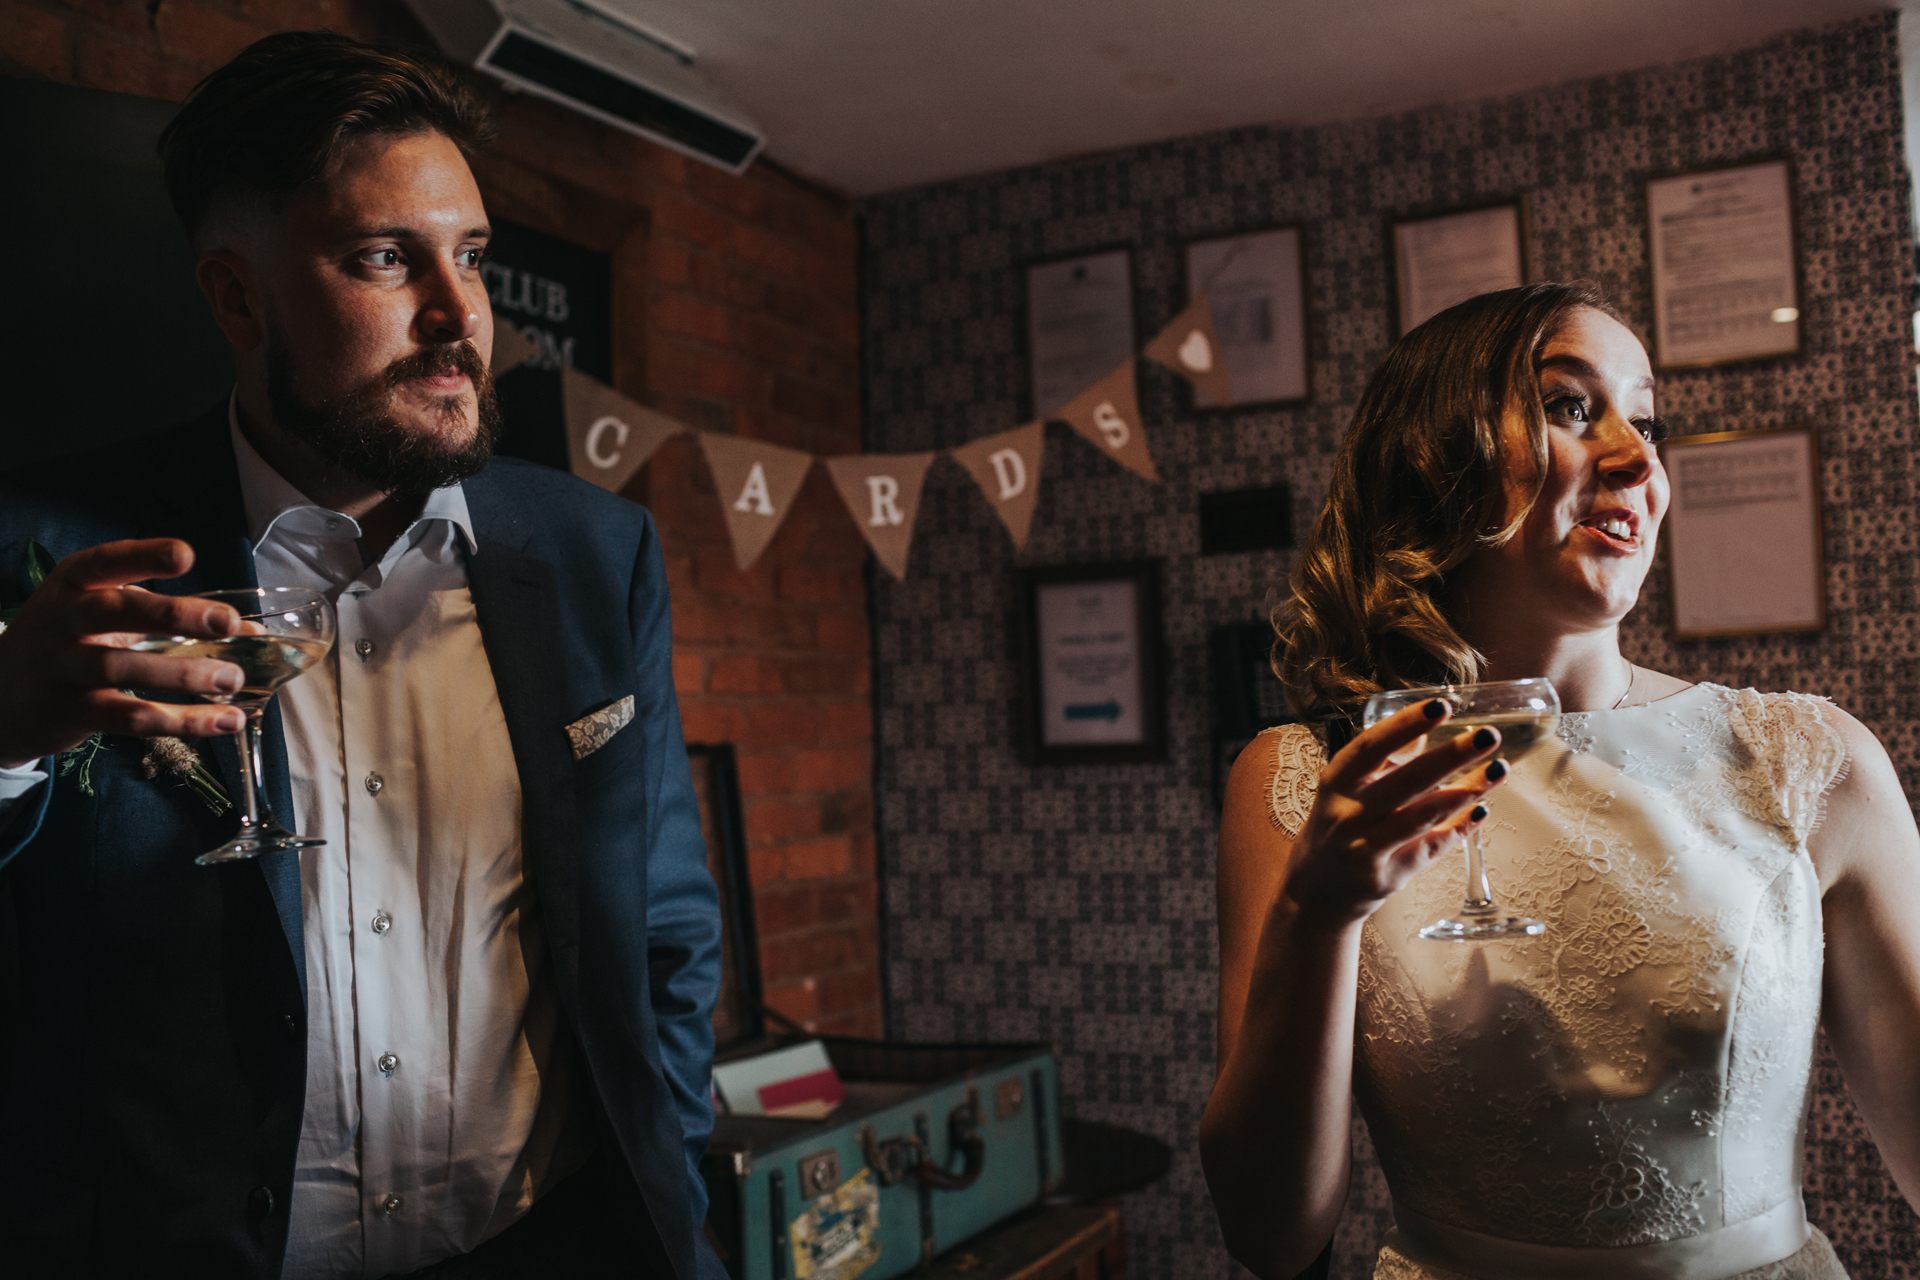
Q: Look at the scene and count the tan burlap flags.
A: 7